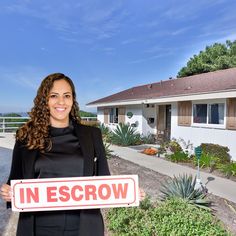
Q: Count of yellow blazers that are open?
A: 0